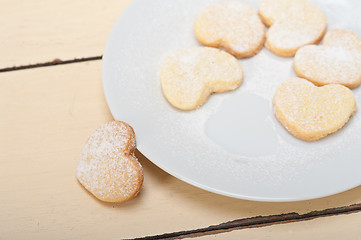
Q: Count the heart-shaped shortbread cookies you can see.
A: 6